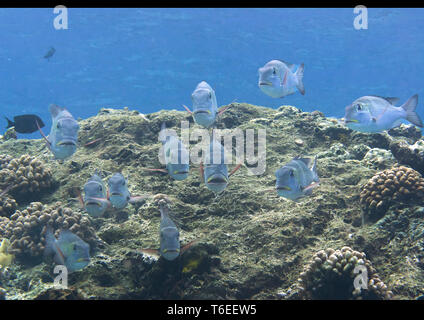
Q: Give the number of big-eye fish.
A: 11